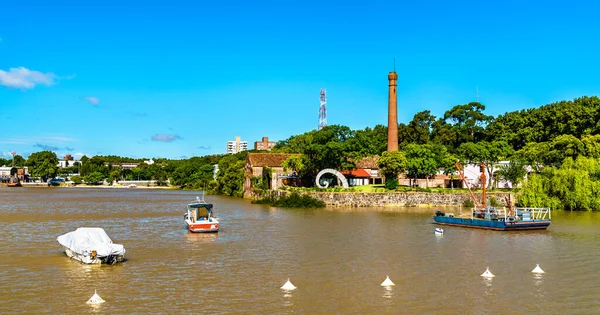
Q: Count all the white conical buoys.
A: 5